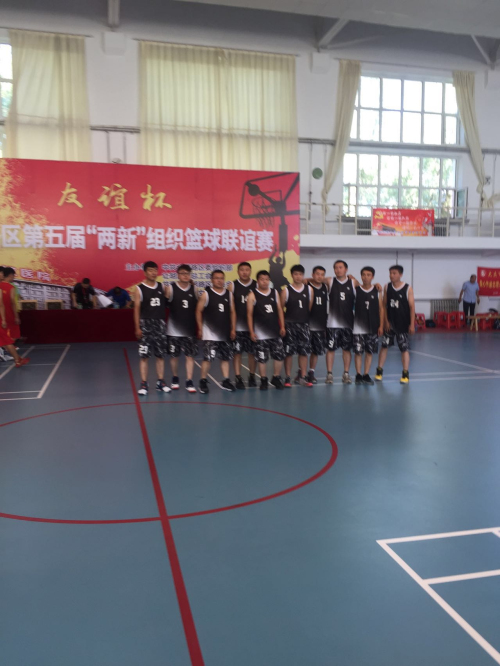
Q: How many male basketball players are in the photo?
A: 10